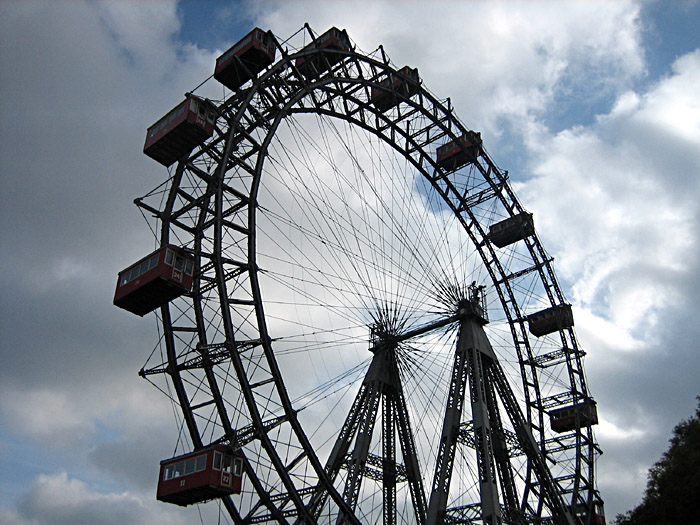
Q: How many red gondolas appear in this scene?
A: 11